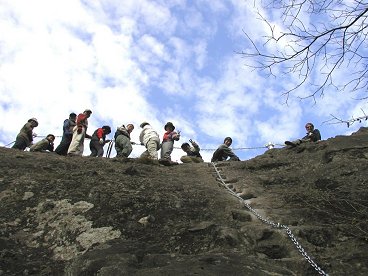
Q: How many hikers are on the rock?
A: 11